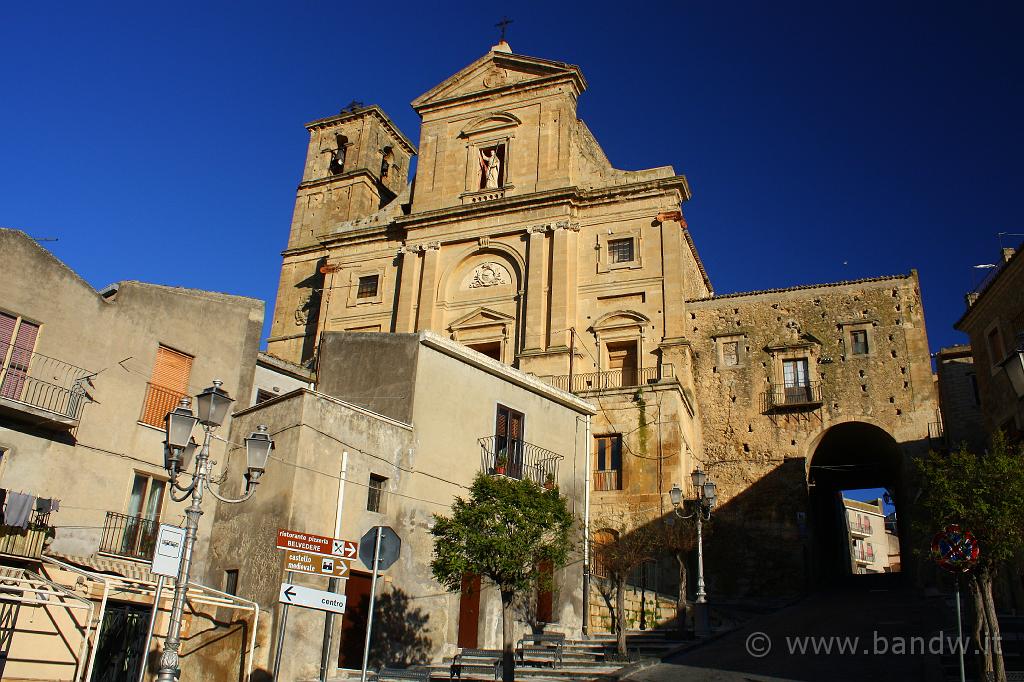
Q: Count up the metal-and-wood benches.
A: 3